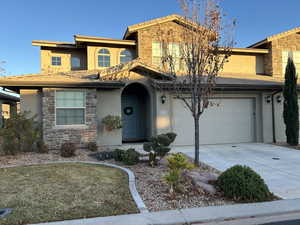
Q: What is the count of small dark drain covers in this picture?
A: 2